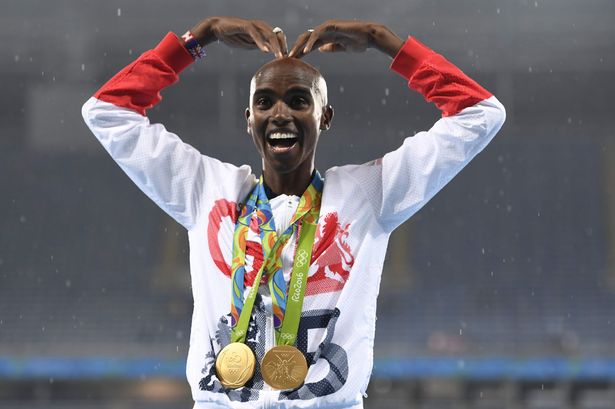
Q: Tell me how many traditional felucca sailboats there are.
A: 0